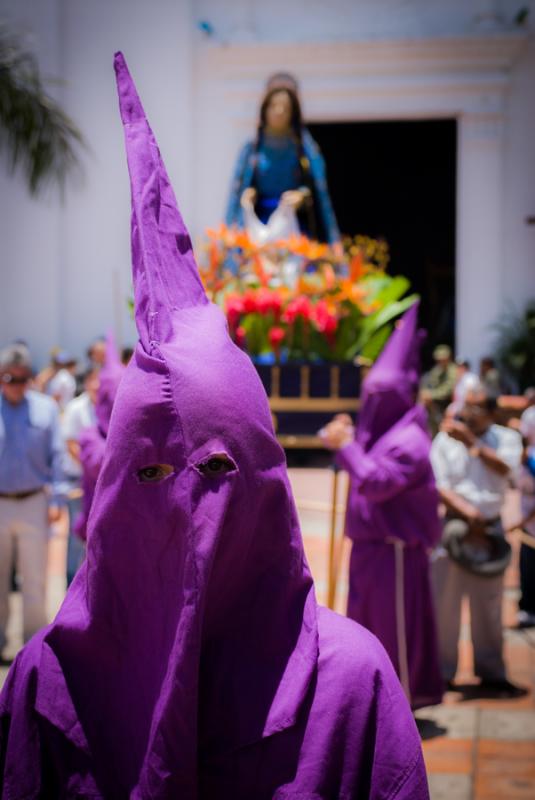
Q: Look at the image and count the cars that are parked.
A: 0